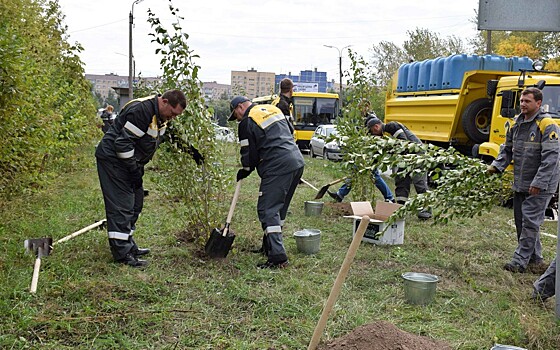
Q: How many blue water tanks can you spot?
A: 5